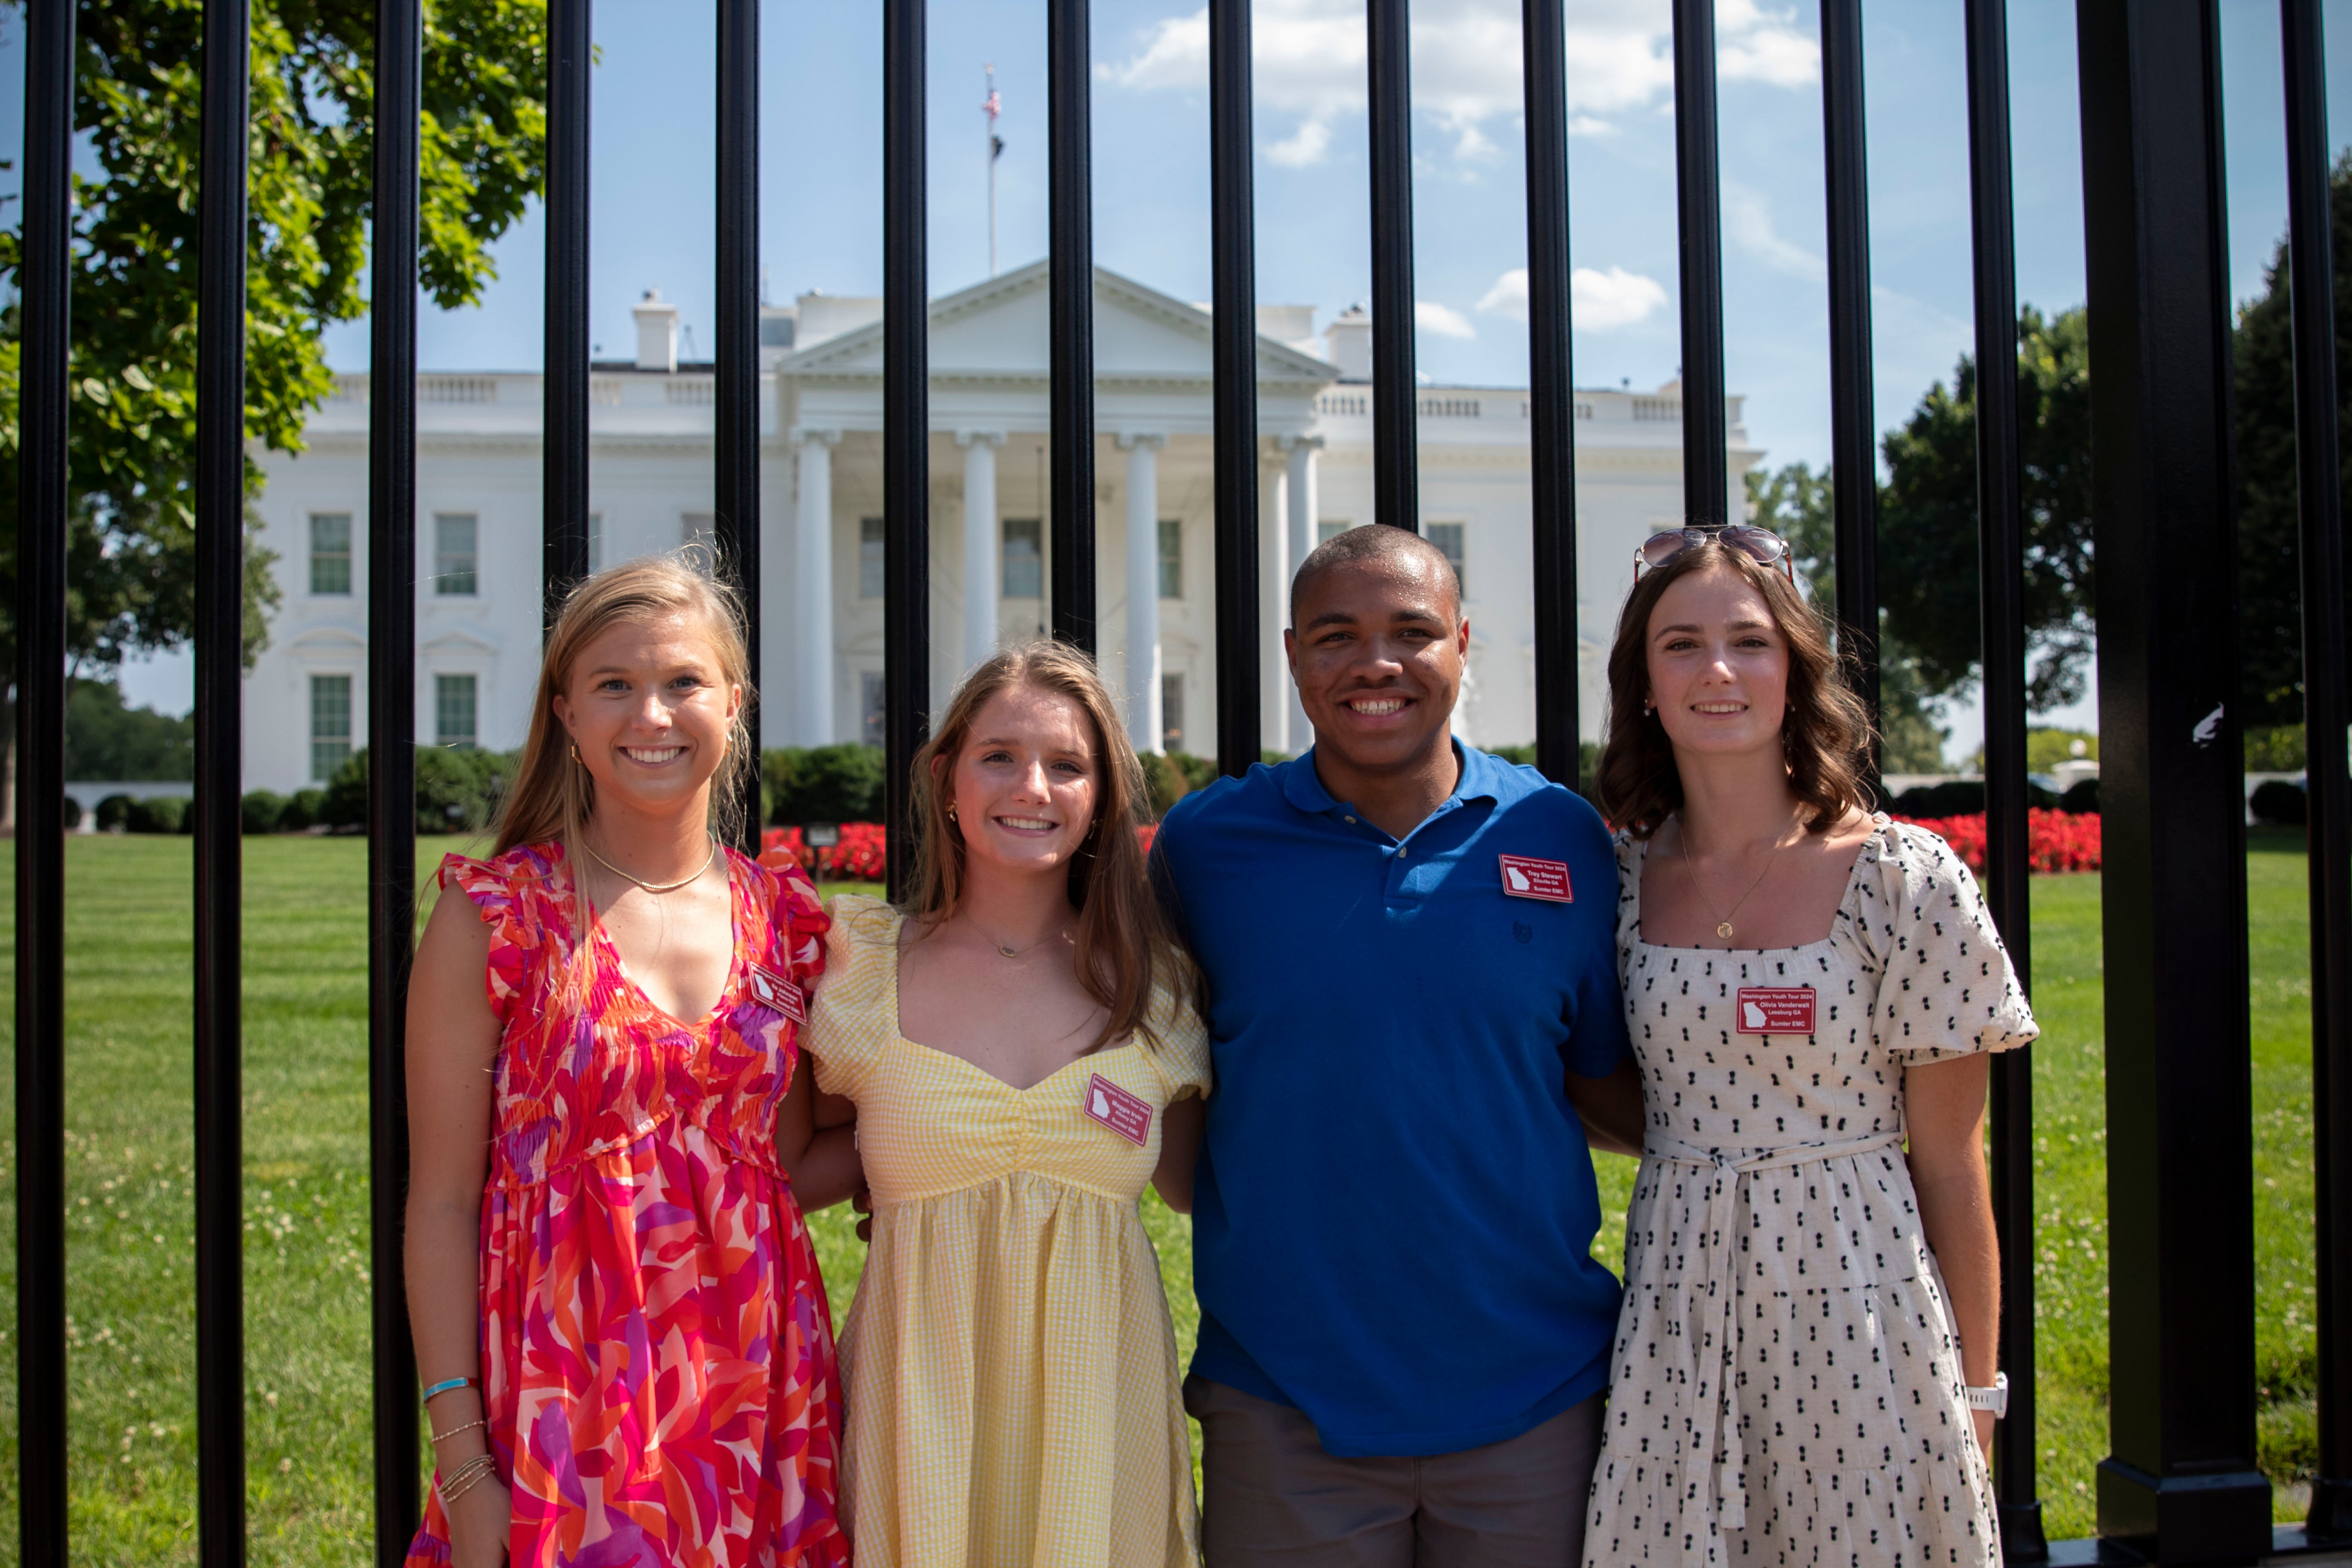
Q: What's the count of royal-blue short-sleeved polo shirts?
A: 1